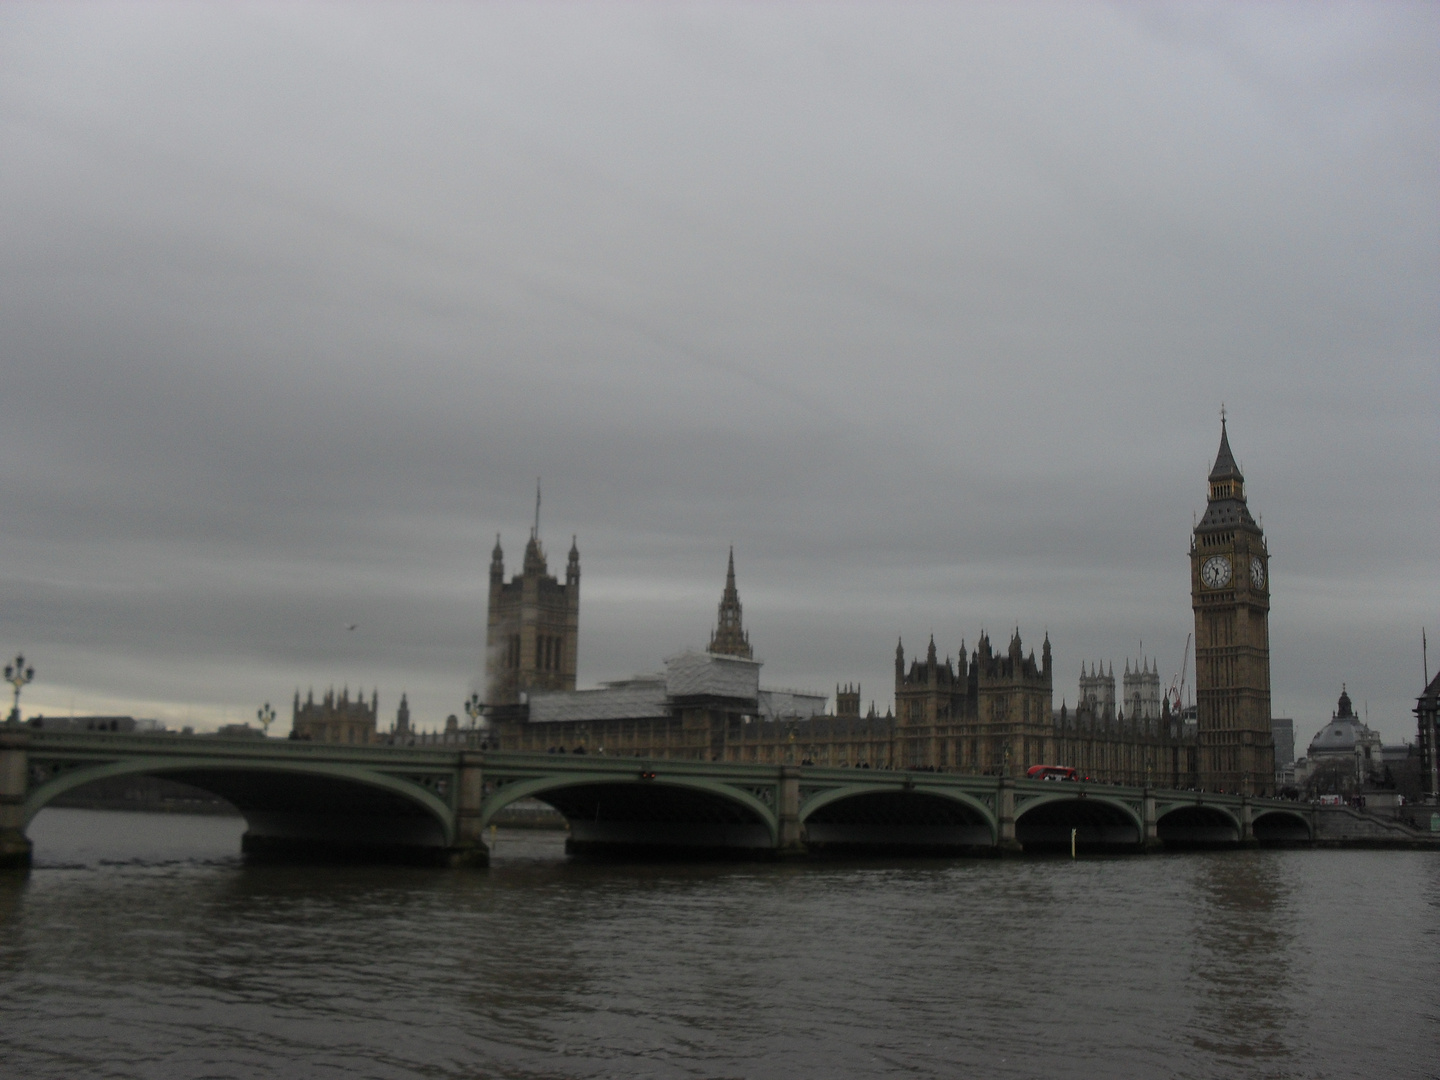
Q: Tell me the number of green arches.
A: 6